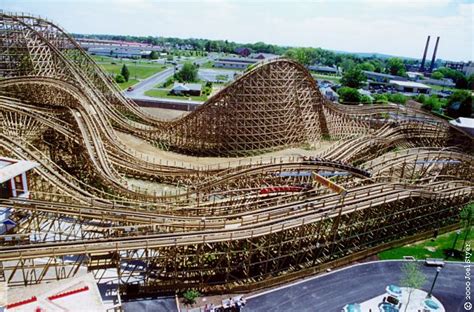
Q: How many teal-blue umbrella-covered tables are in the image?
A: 4